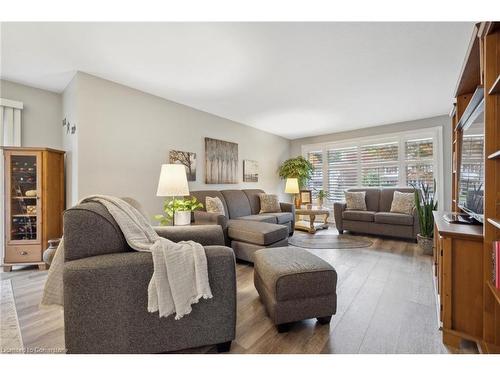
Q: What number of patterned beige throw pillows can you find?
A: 4